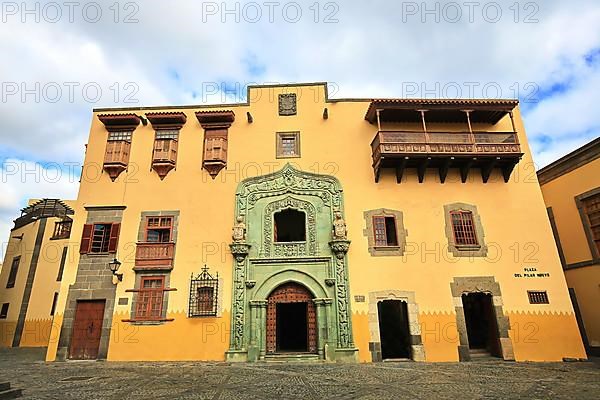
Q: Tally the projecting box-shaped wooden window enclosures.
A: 3